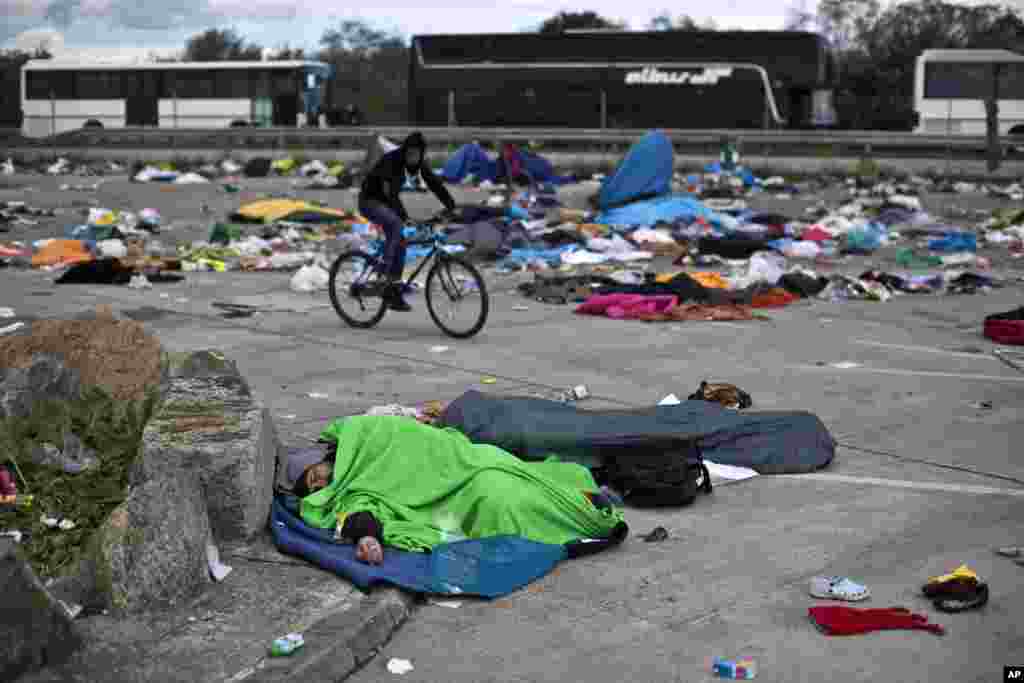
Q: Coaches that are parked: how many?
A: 3